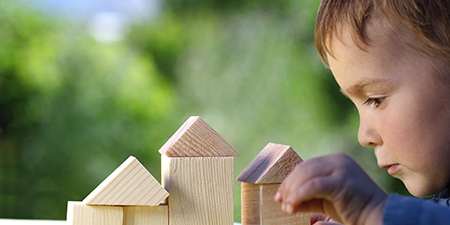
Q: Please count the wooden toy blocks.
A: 7